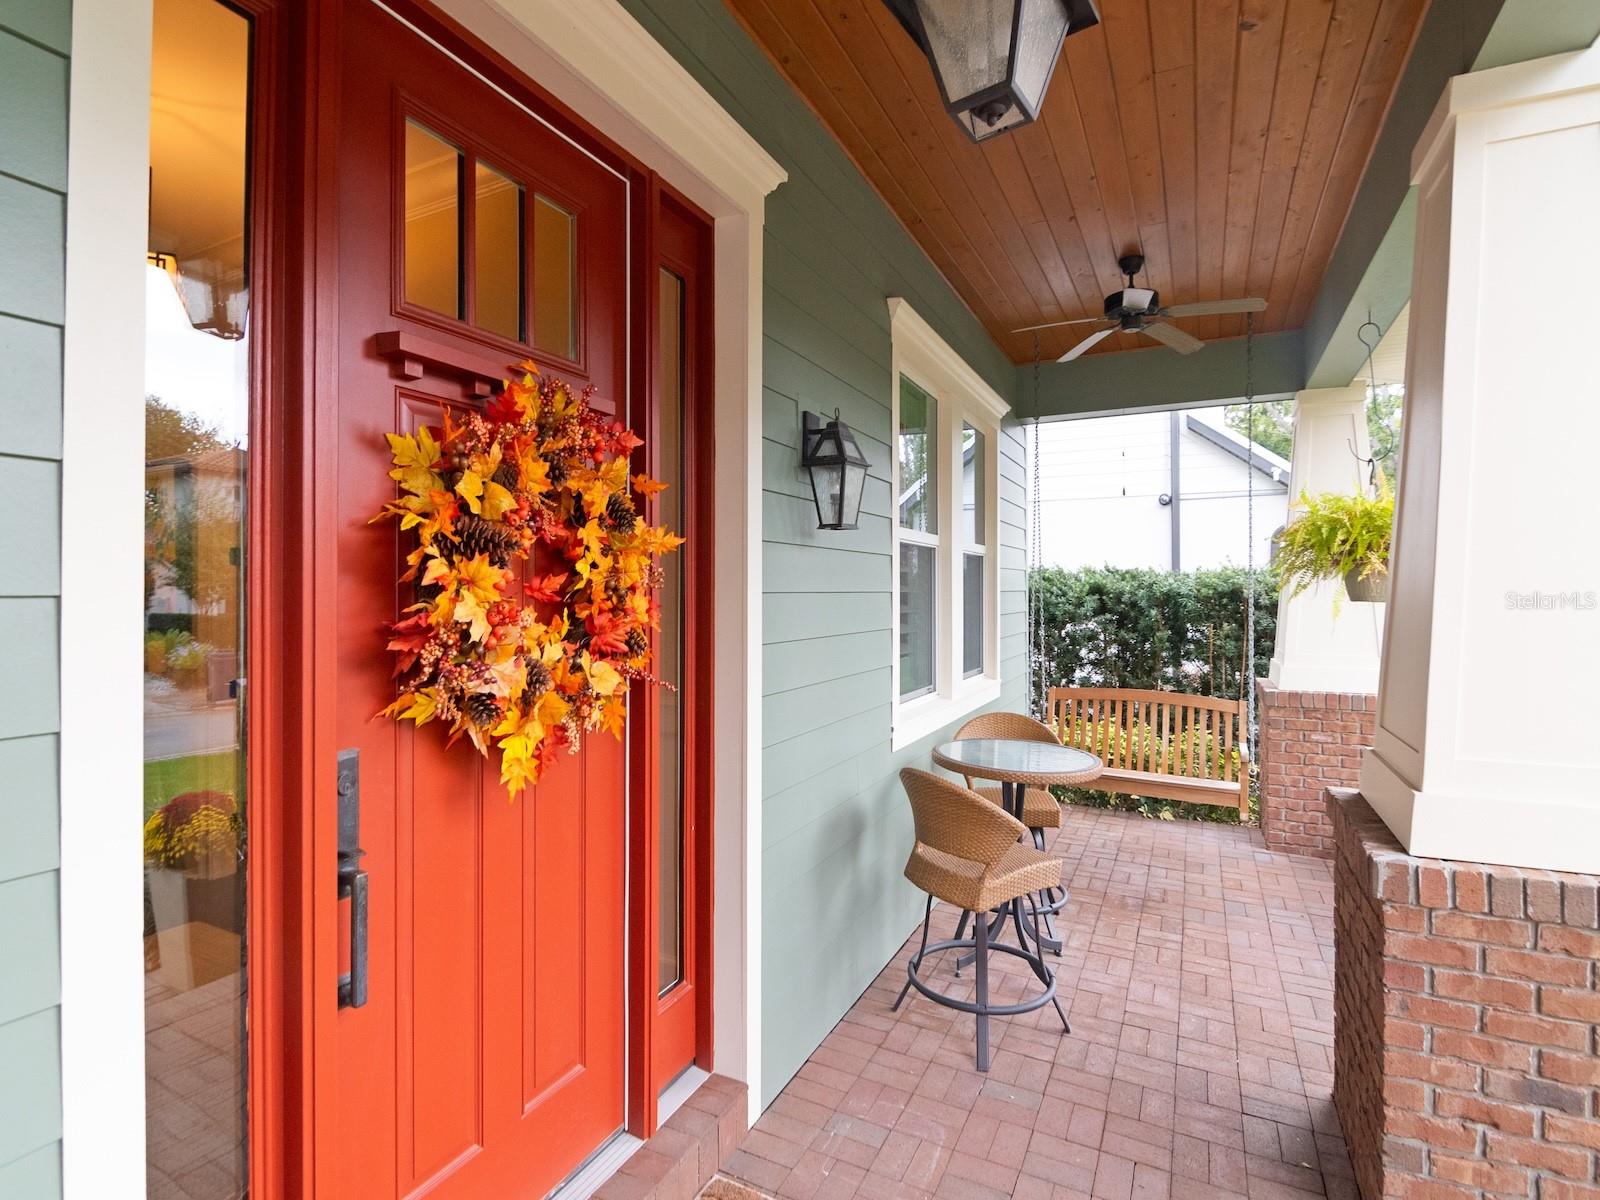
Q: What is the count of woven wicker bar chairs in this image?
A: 2